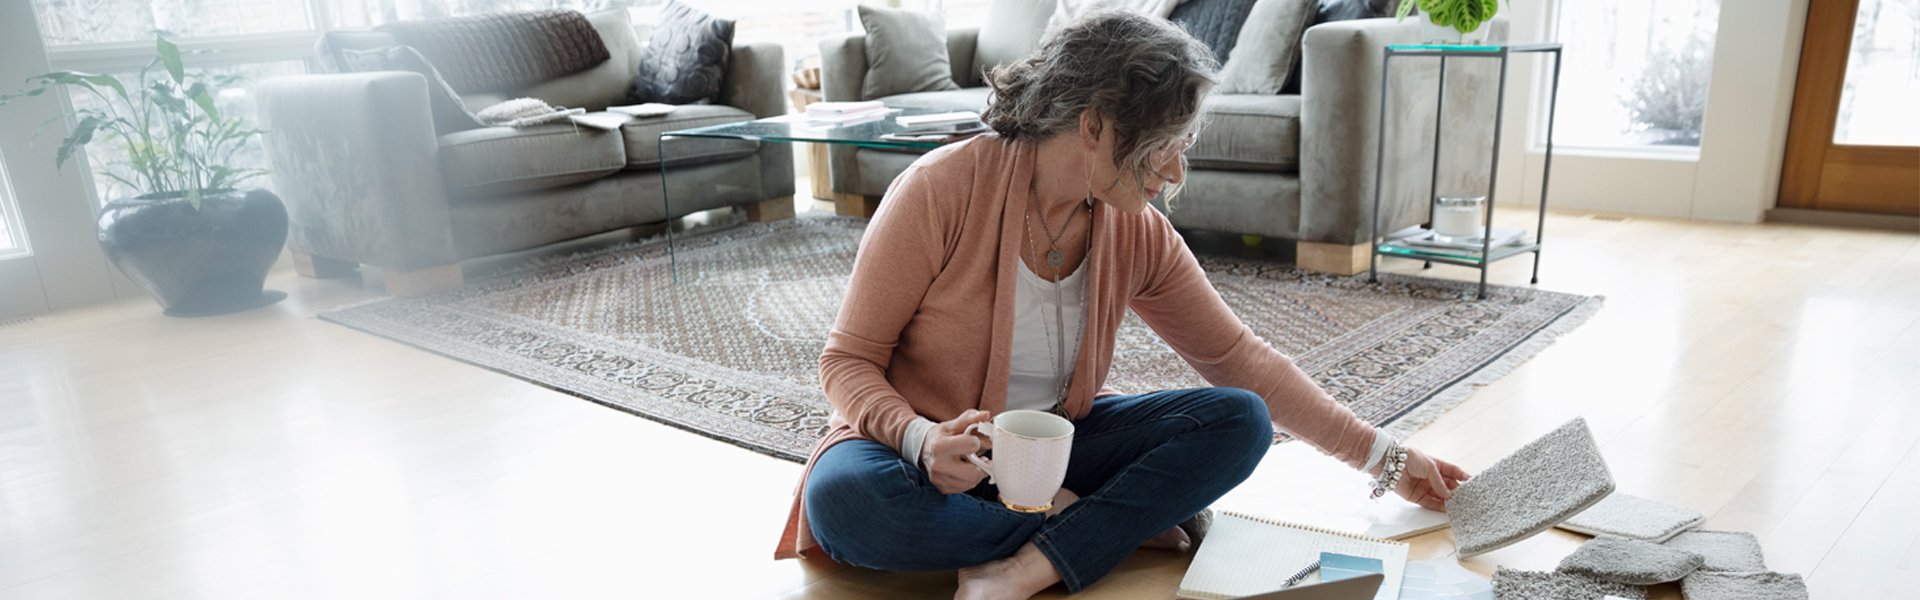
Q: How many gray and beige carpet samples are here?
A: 6